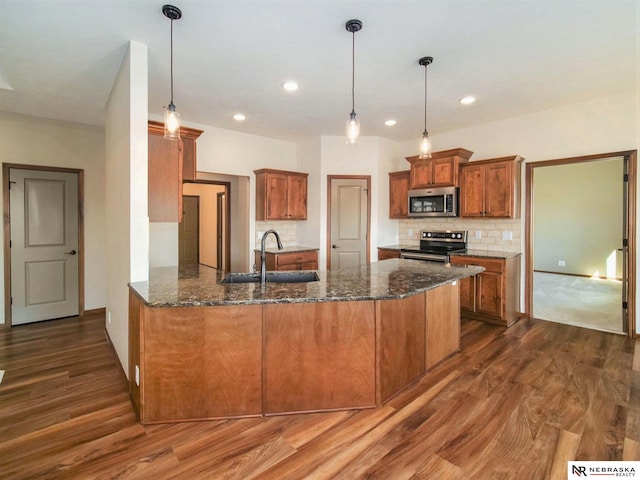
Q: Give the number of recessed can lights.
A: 4